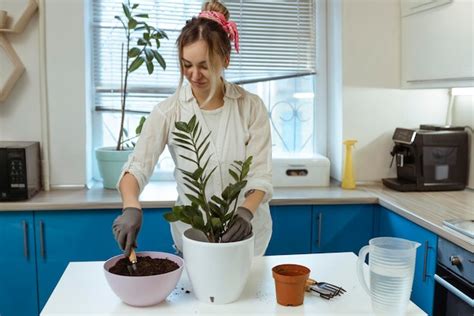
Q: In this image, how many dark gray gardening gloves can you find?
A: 2